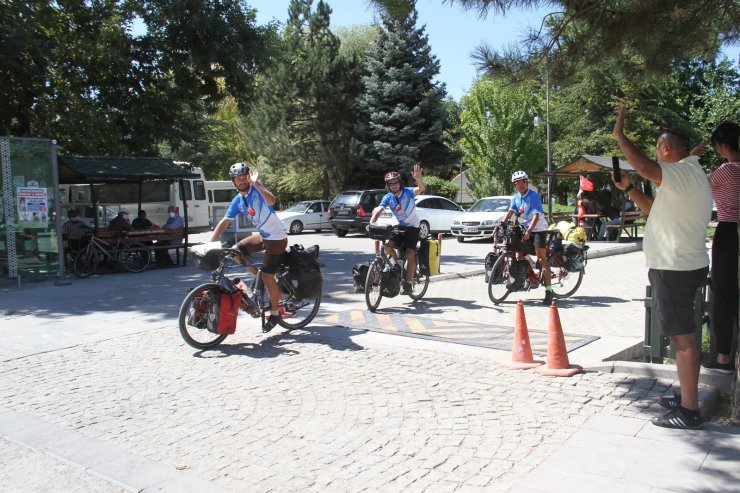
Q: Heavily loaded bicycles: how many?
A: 3